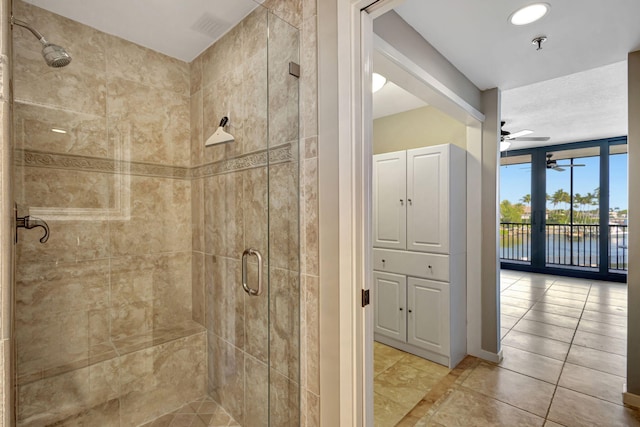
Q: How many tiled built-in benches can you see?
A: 1